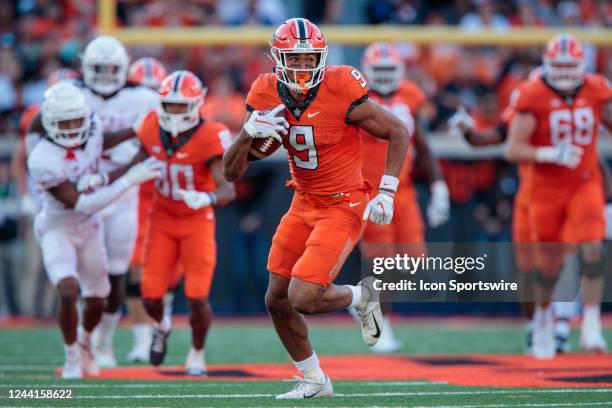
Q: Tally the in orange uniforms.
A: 7